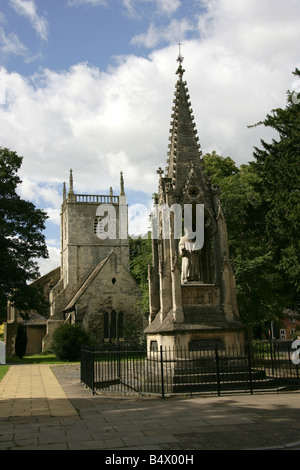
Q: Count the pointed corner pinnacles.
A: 4